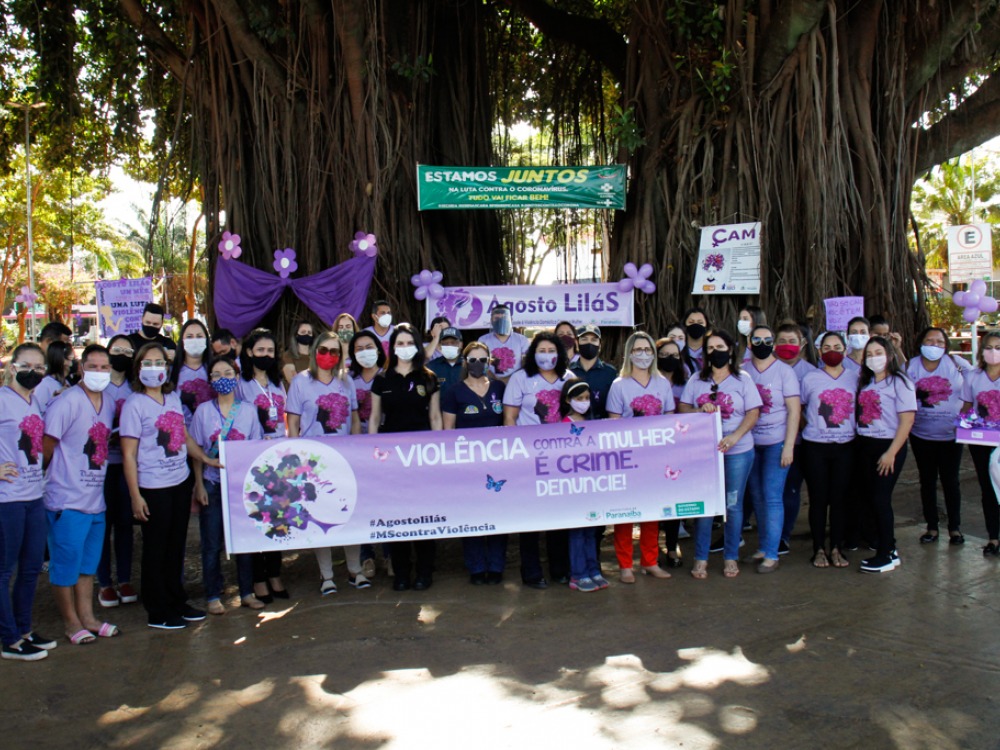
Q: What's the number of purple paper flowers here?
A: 3